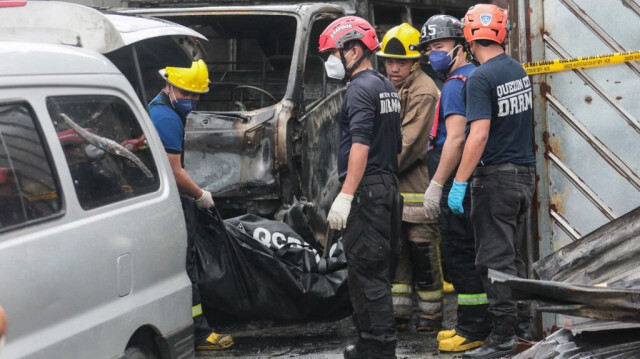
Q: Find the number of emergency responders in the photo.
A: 5